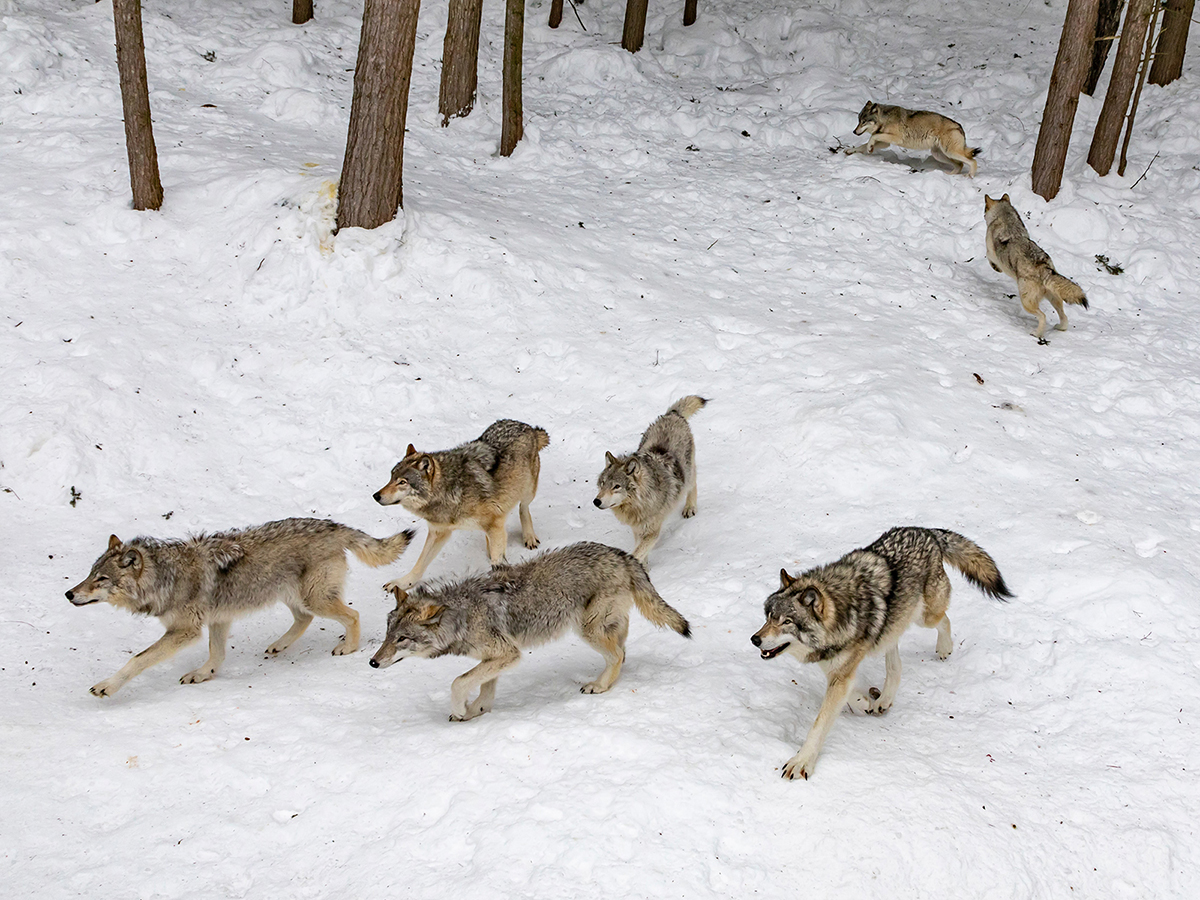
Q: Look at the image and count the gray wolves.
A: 7